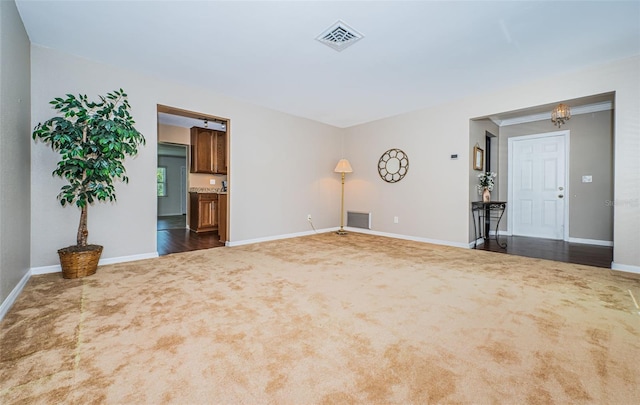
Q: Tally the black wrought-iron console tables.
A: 1